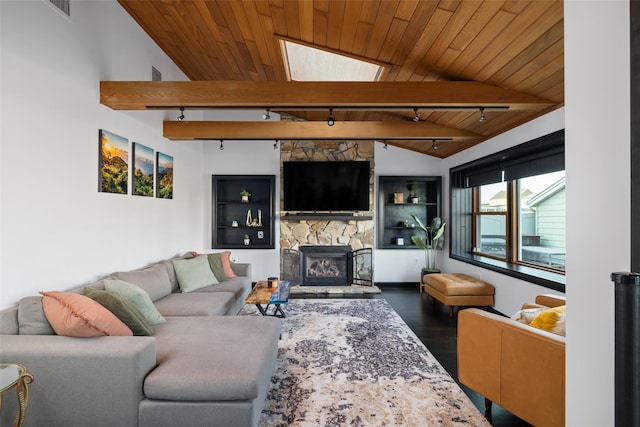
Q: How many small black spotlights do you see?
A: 9